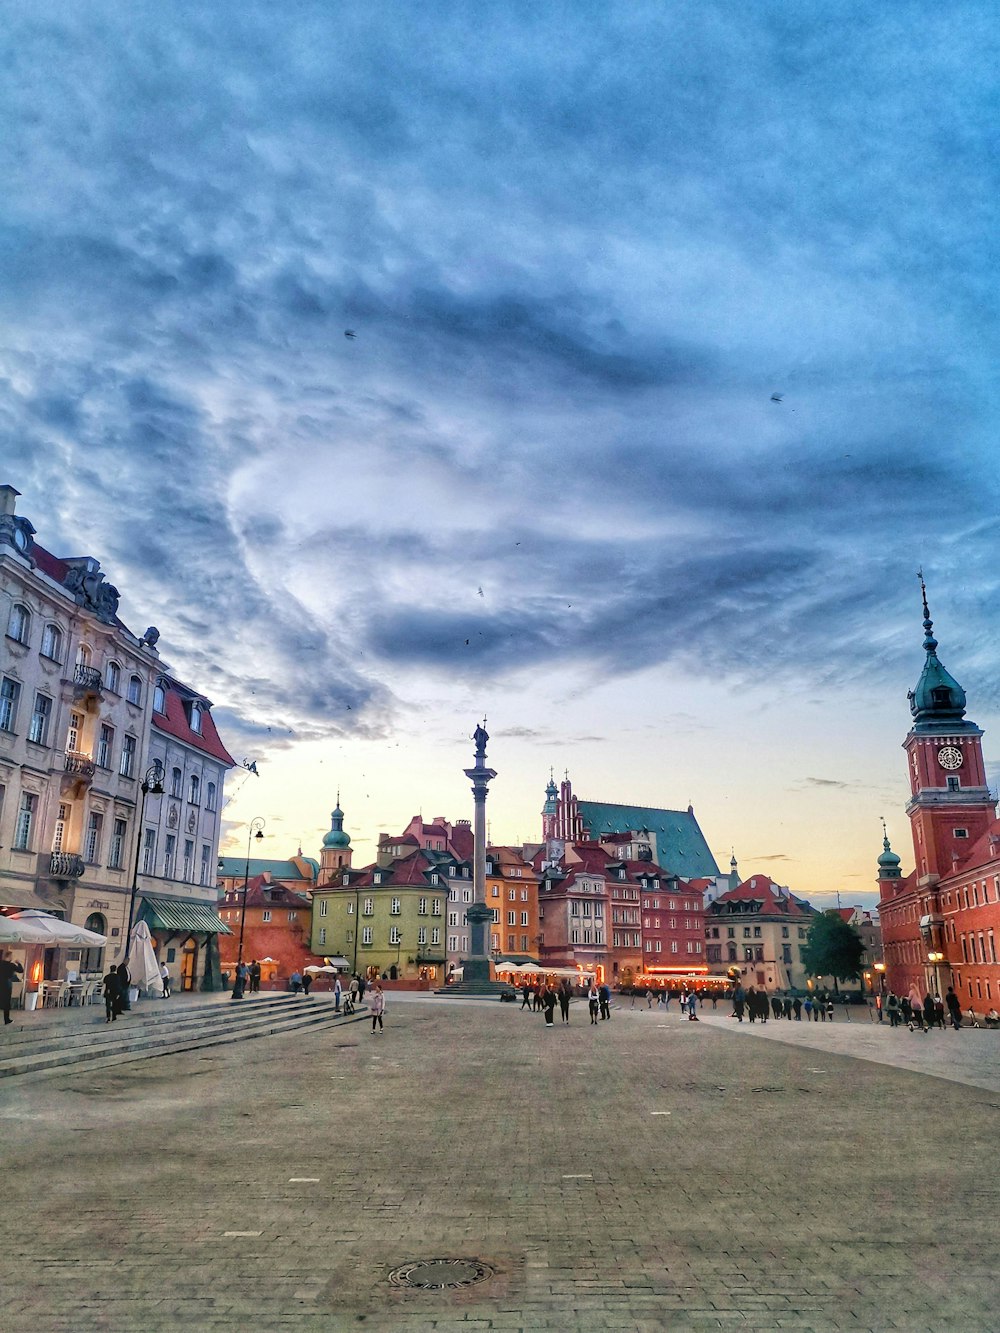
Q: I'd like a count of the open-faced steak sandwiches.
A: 0